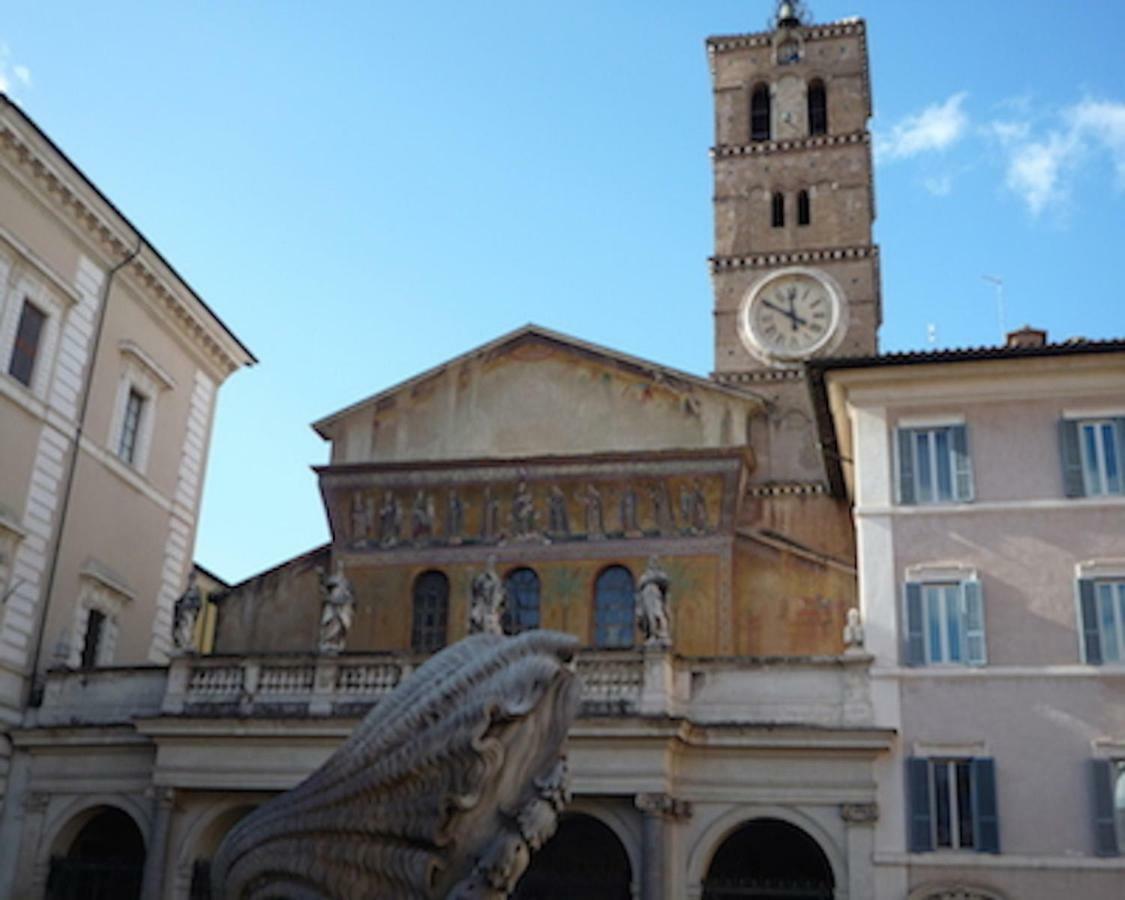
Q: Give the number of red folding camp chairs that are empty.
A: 0